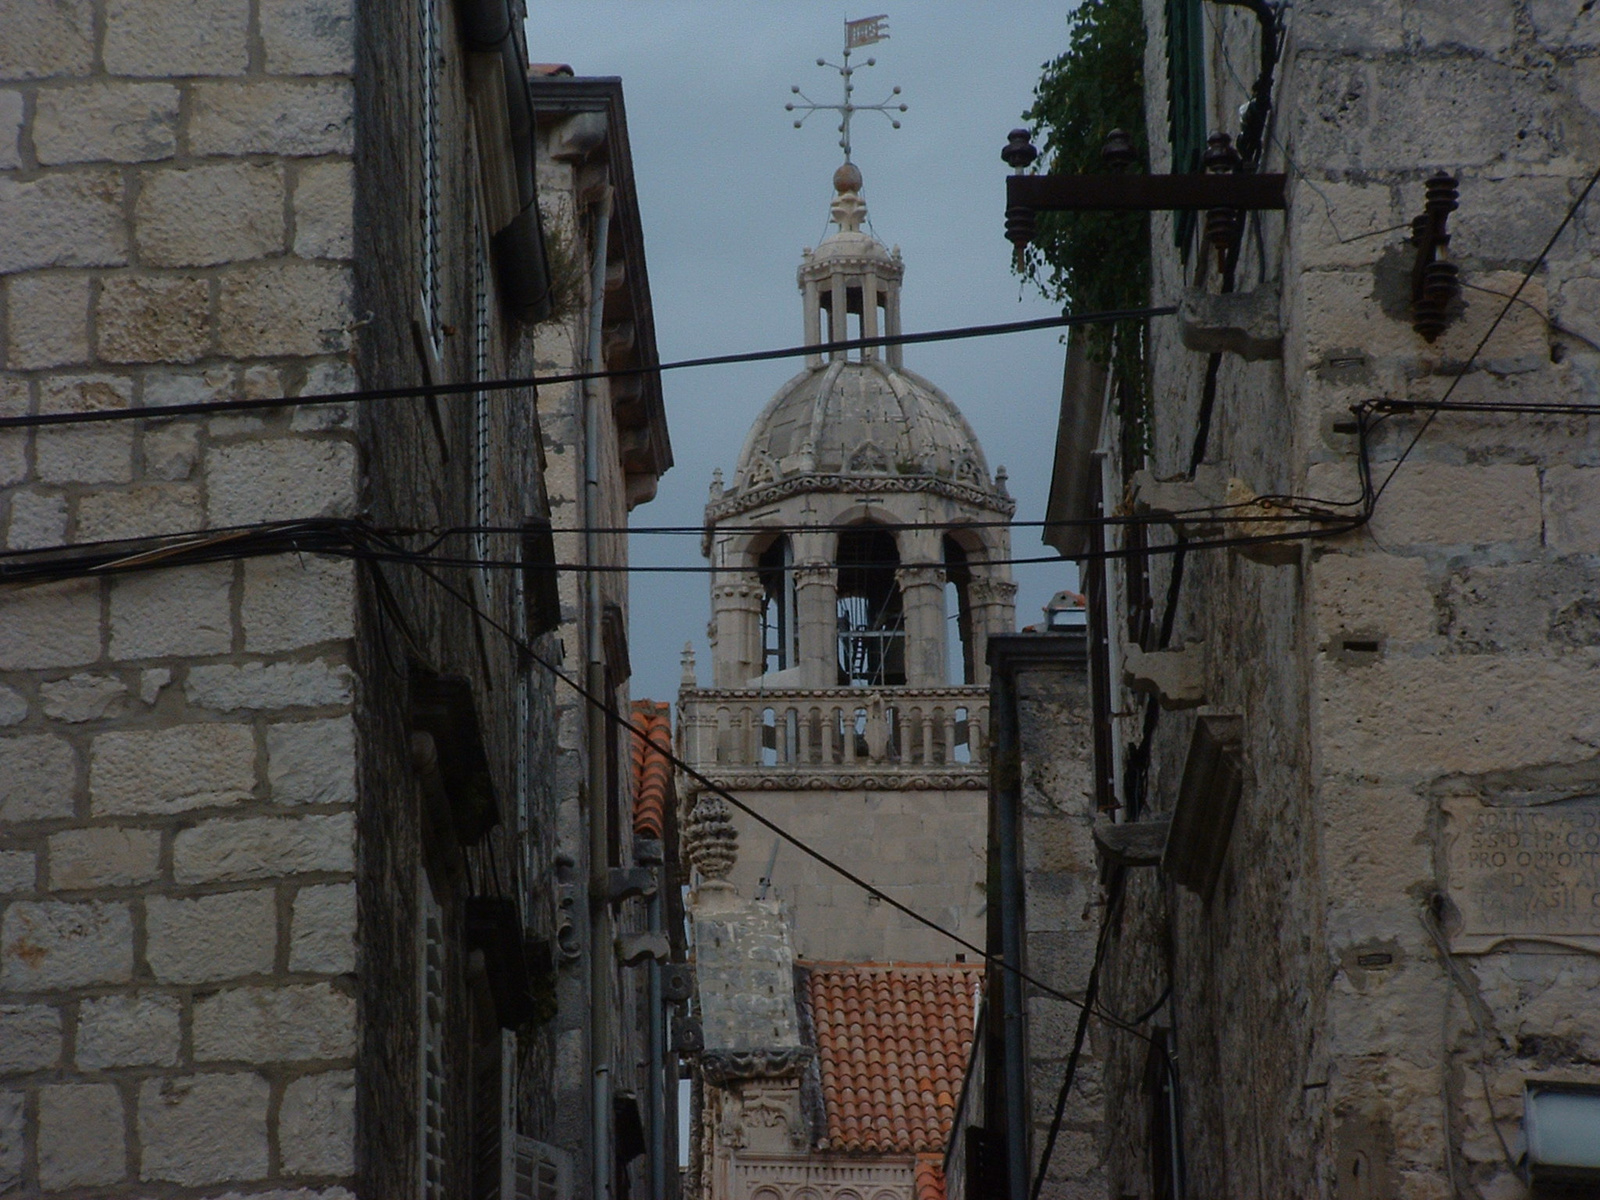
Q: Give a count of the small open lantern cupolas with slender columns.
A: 1